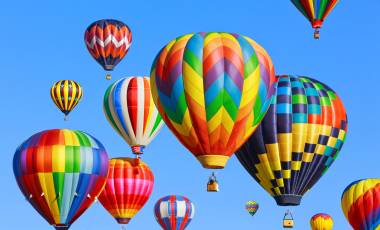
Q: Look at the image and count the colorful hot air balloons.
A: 12